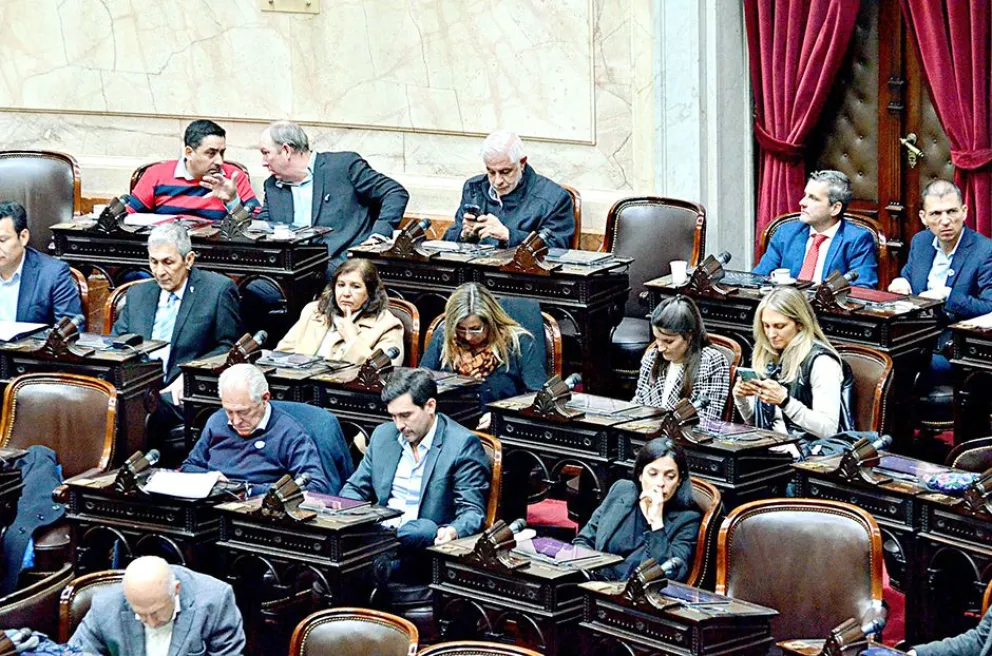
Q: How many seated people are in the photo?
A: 15